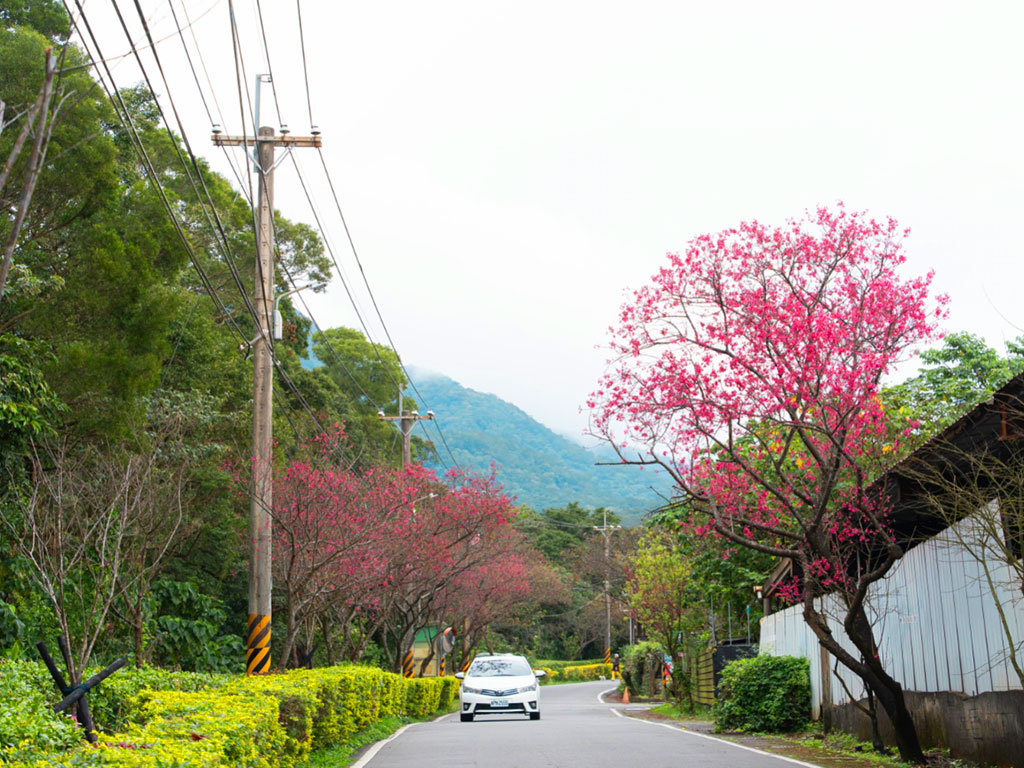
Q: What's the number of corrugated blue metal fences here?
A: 1